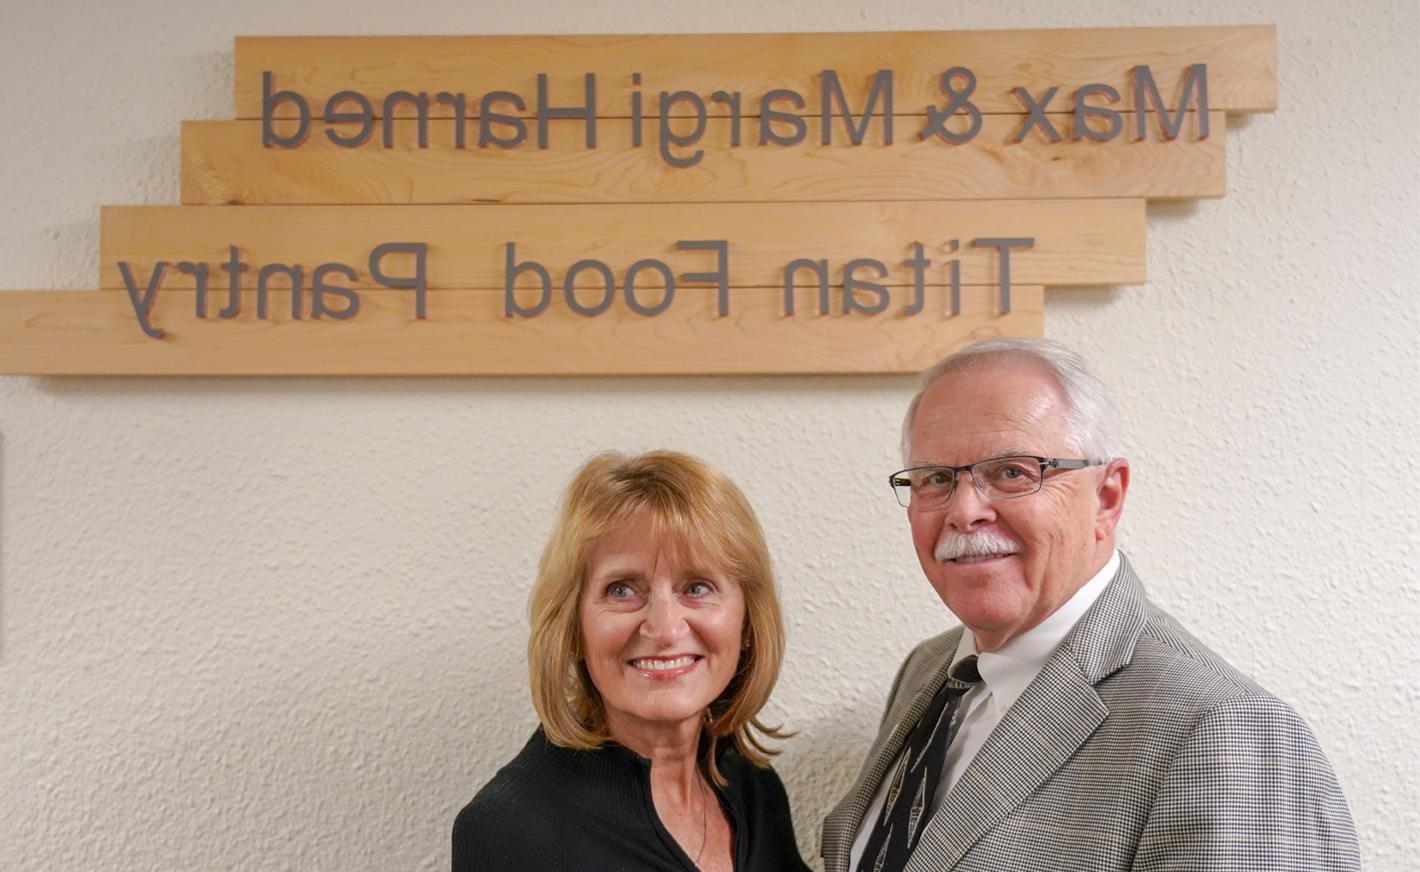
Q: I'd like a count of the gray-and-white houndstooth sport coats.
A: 1